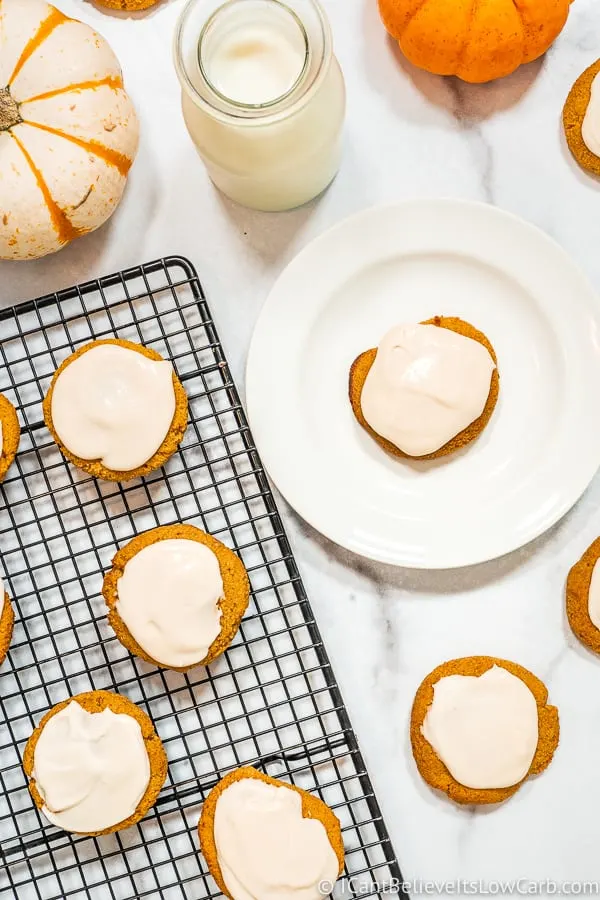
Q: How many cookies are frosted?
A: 10